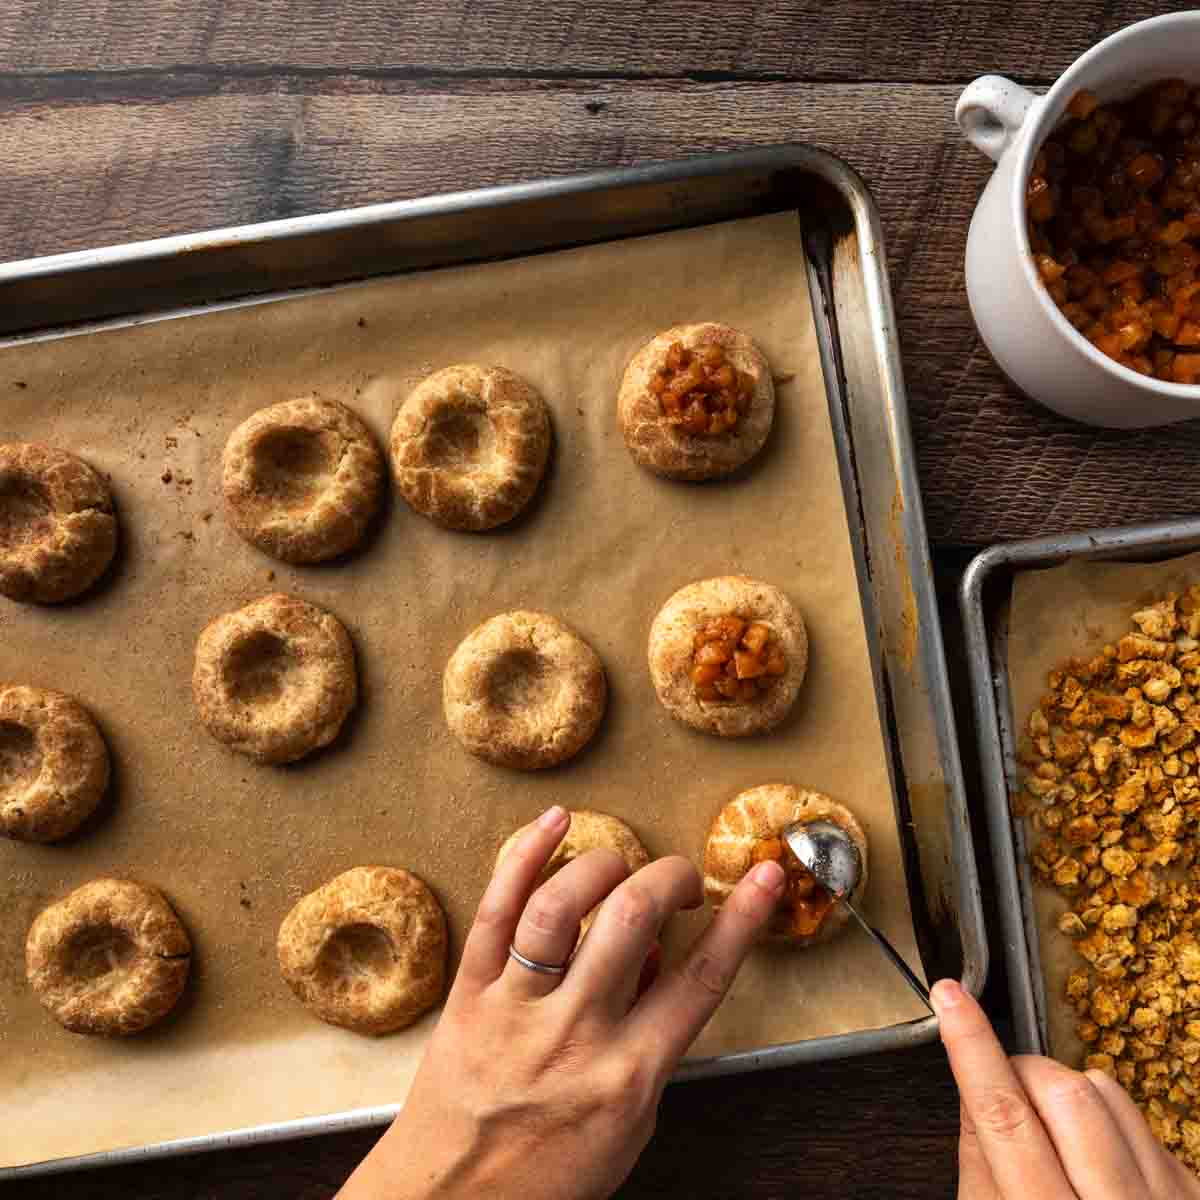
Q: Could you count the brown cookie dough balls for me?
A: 12